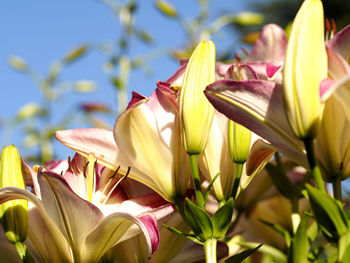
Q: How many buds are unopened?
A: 4